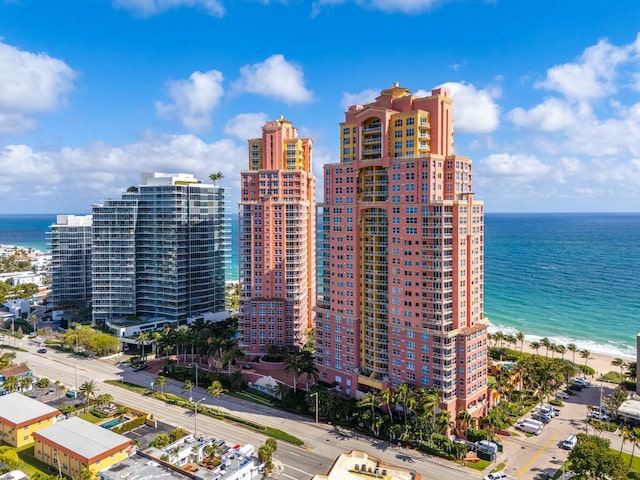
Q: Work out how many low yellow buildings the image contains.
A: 2